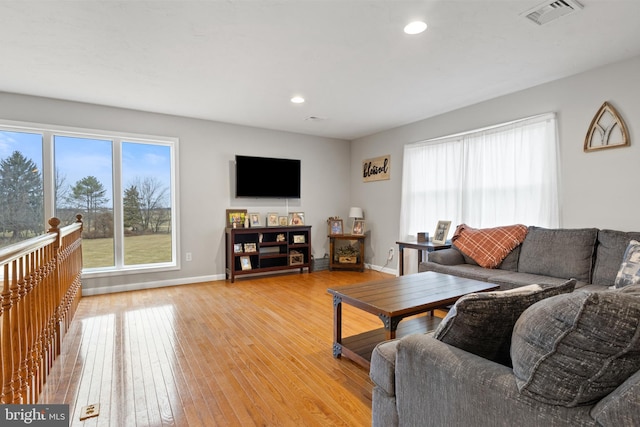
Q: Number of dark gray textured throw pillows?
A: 2